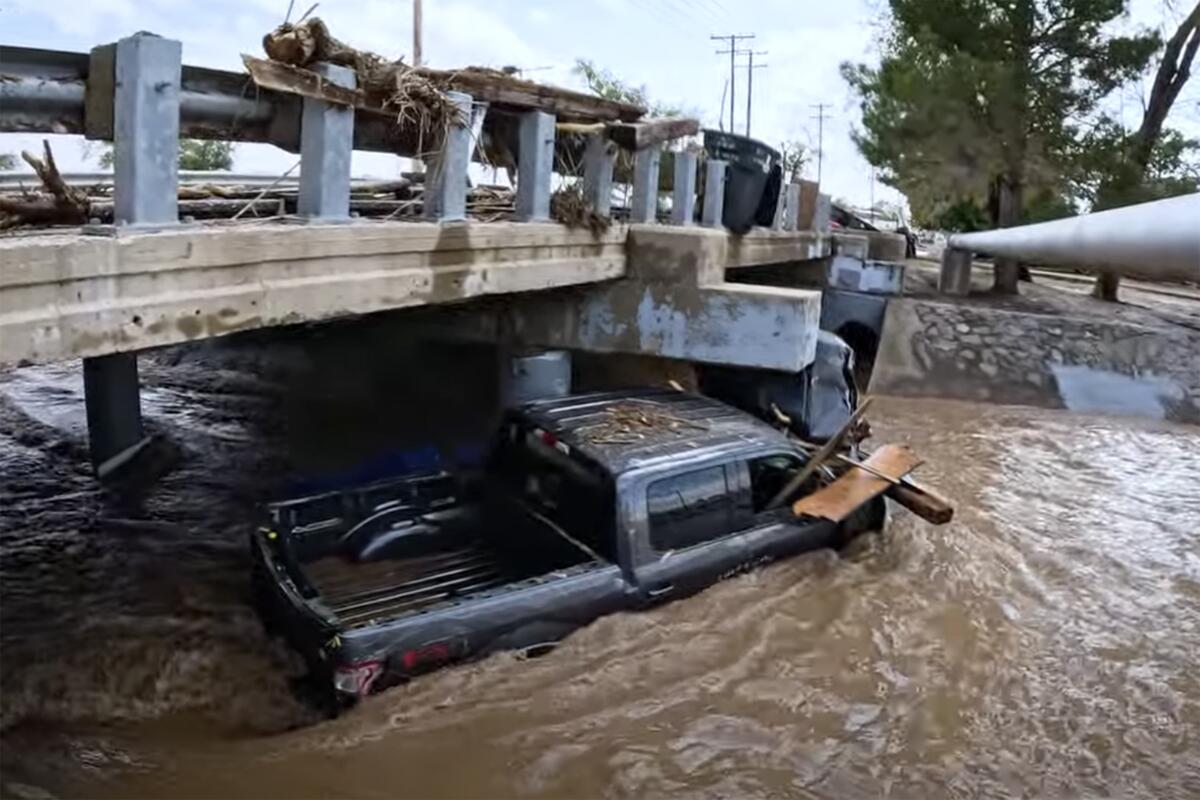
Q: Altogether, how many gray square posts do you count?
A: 11